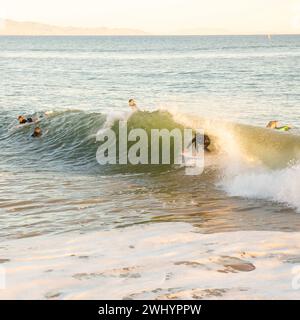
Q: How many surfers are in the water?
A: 5